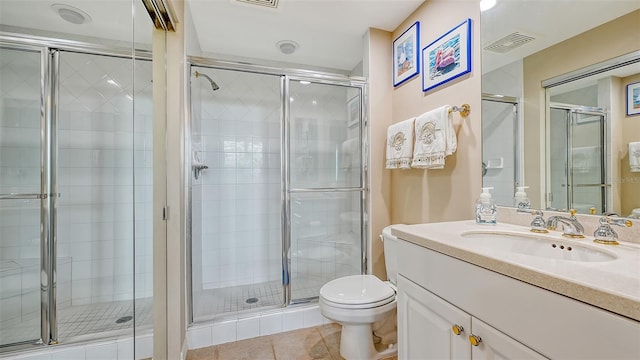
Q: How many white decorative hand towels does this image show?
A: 2